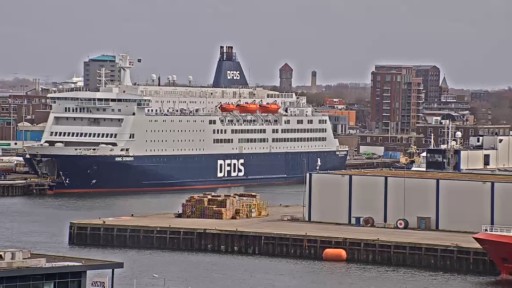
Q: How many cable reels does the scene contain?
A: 2